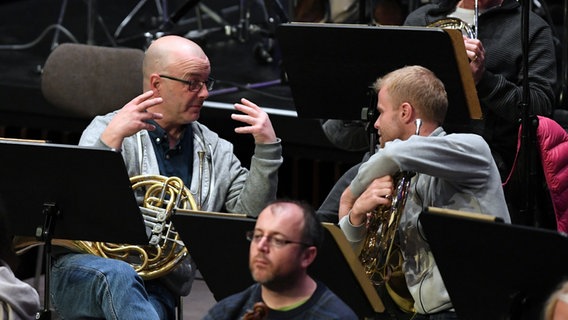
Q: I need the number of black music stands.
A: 4